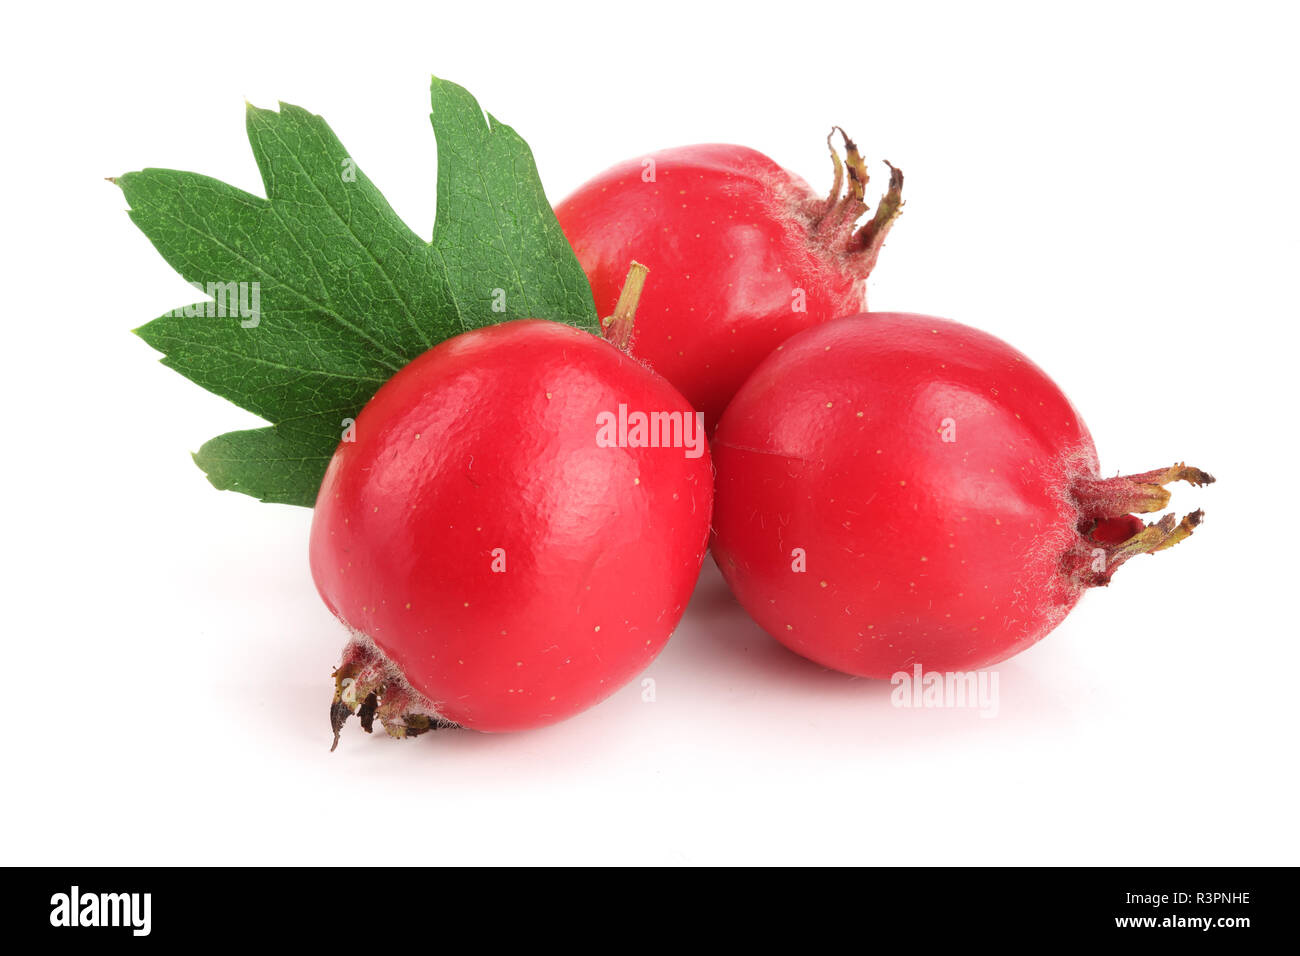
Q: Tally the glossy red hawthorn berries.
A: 3